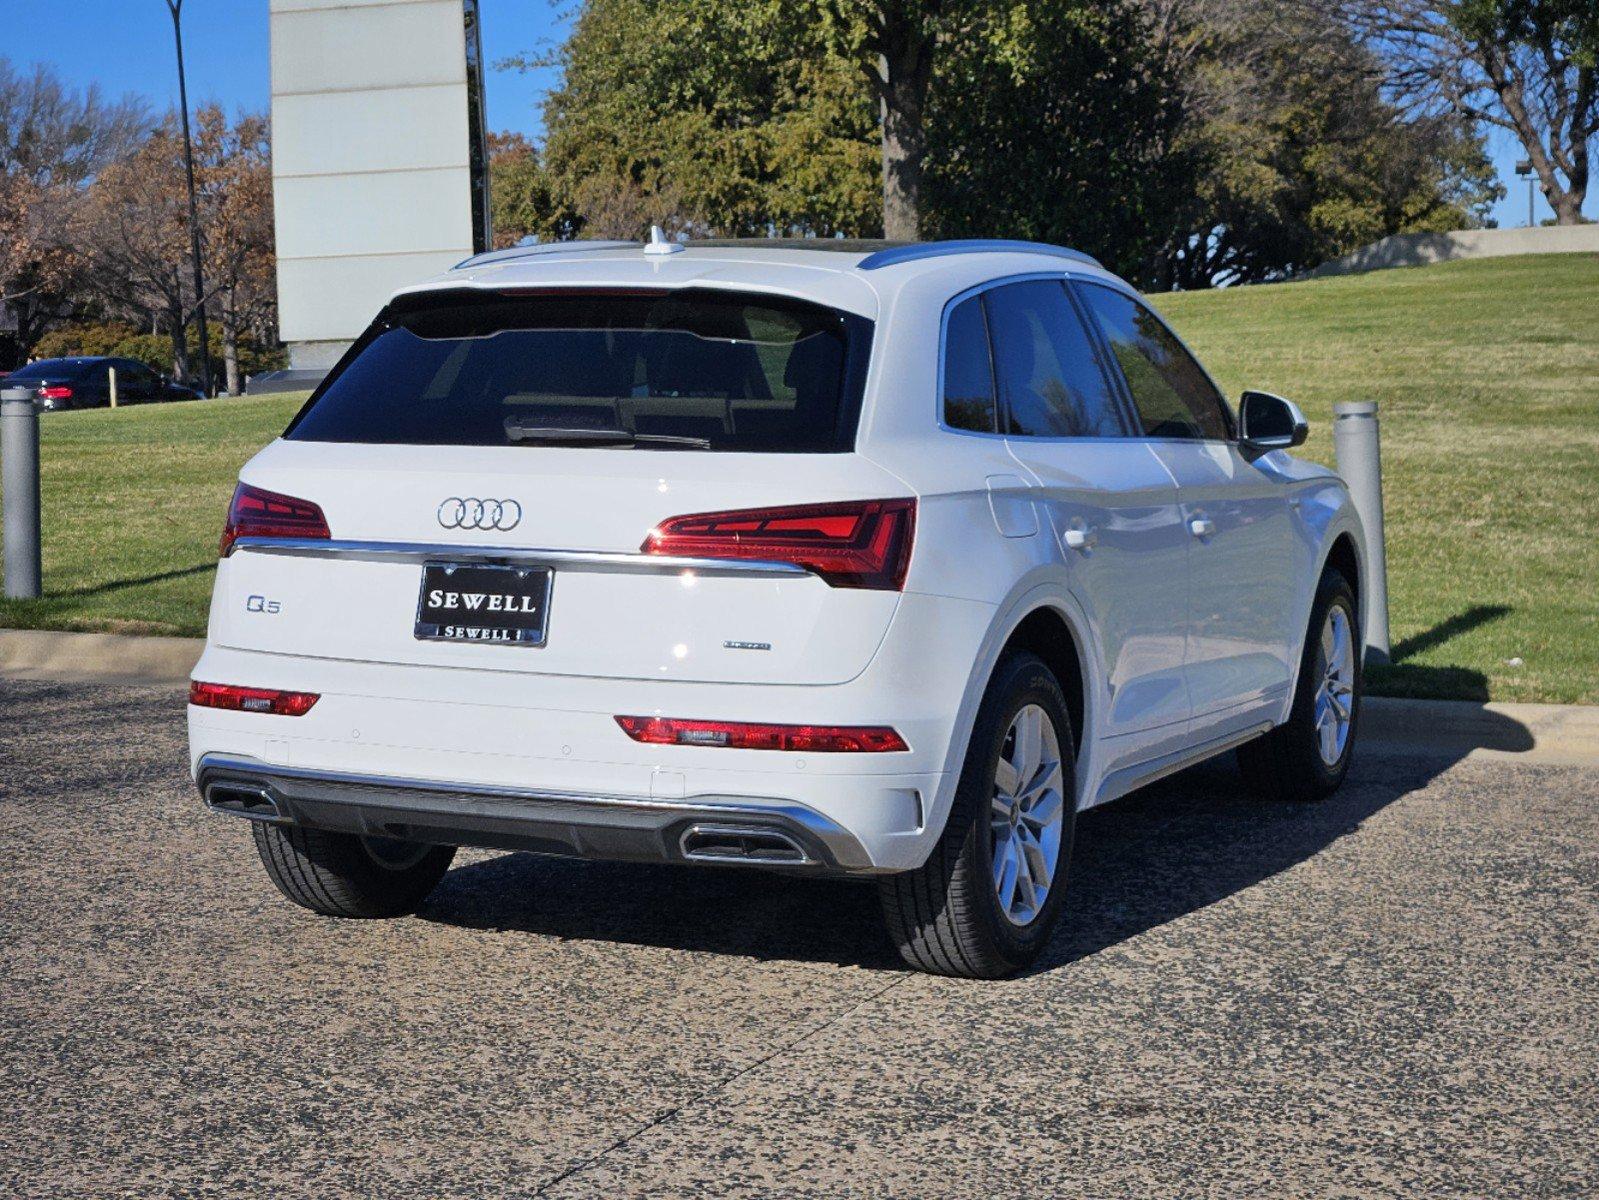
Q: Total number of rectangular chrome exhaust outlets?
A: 2